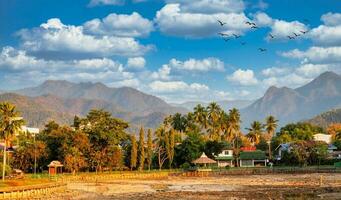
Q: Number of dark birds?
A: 12